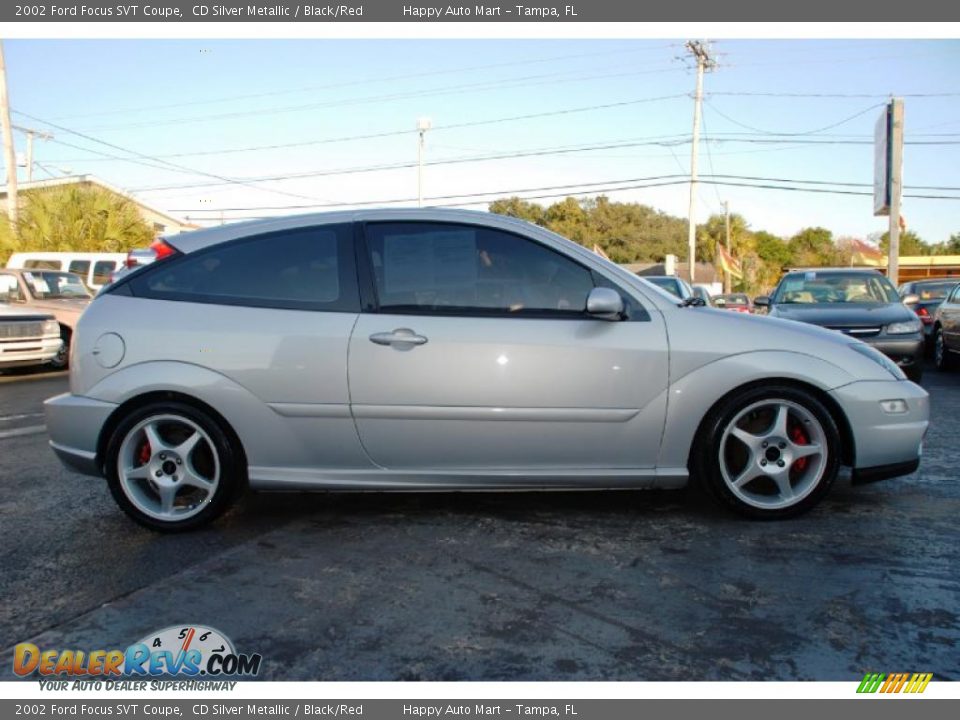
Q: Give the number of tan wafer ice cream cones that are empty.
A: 0